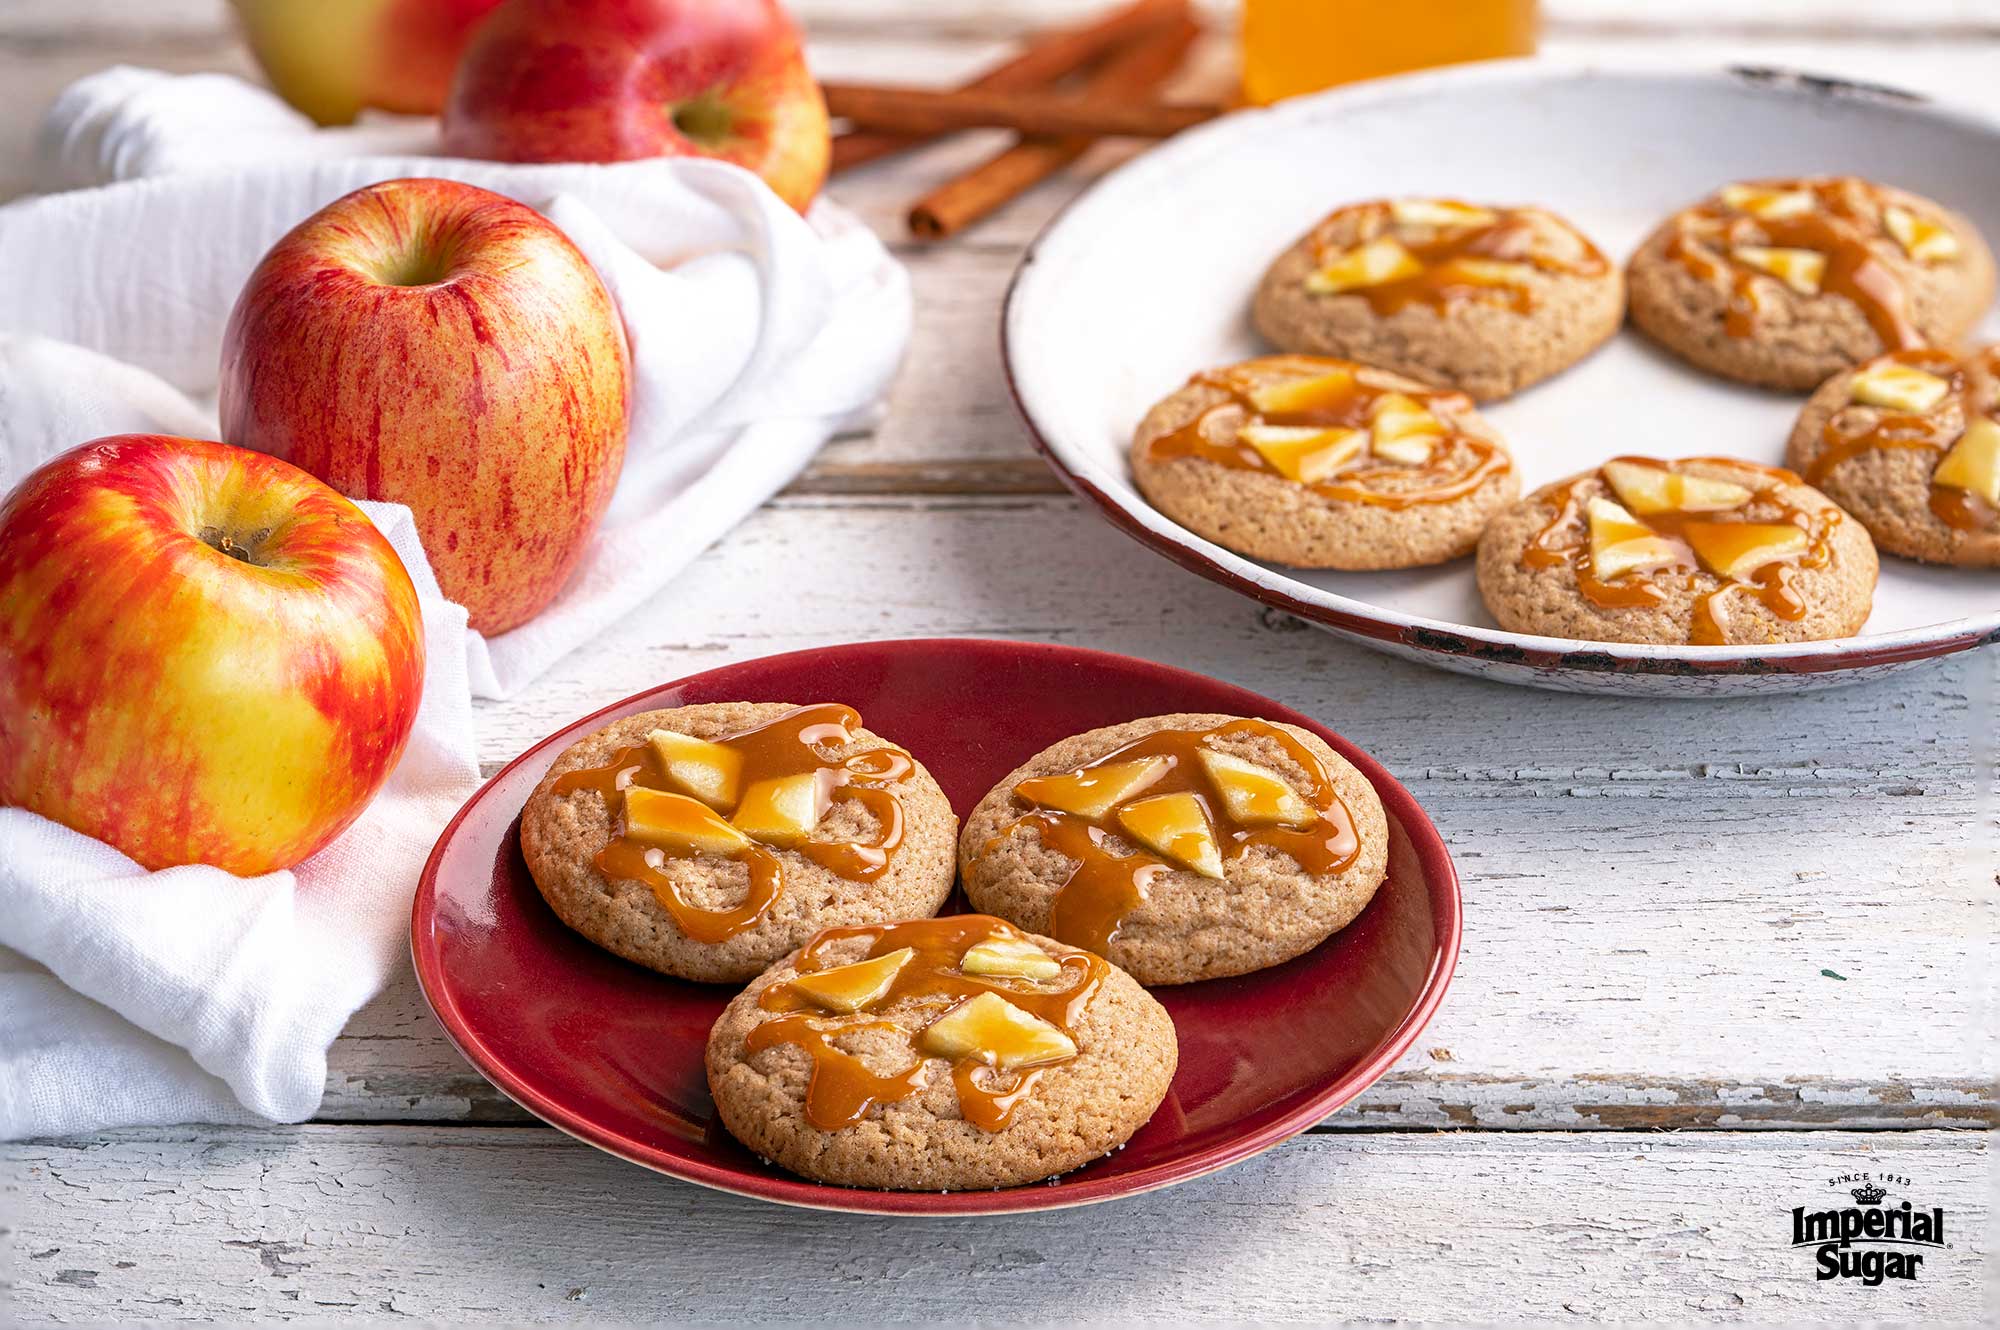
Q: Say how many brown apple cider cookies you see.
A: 8